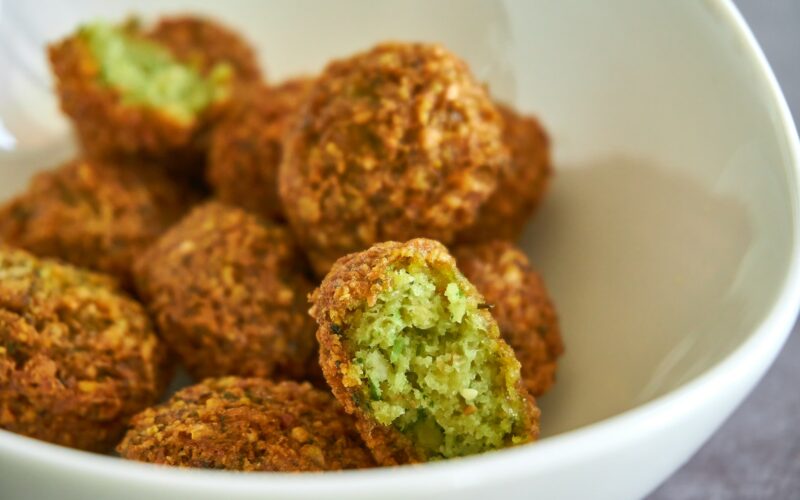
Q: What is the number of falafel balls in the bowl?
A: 11